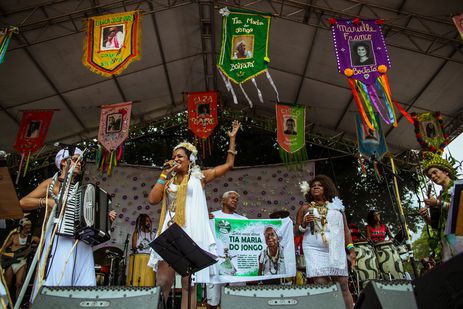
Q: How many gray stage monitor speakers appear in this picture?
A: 3